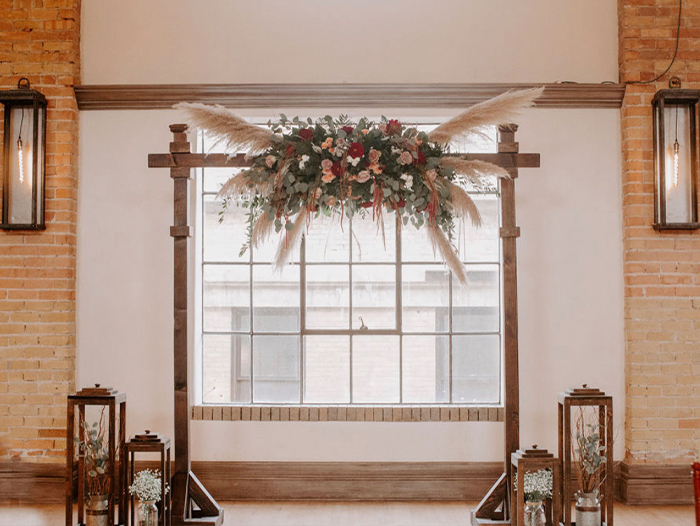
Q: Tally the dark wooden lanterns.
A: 4